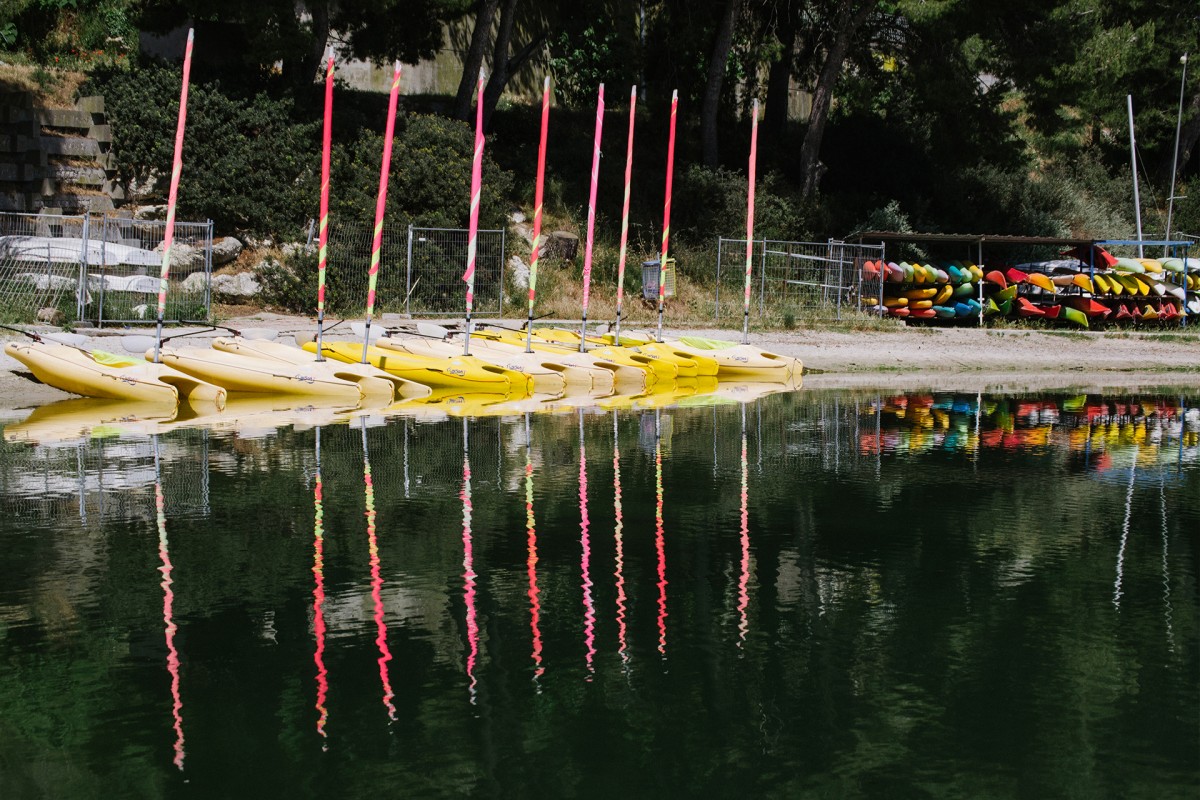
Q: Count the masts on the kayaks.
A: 9